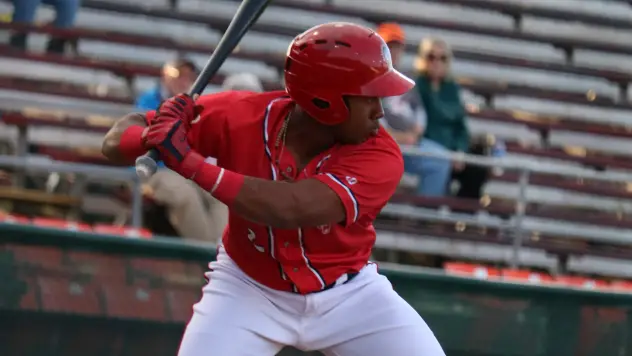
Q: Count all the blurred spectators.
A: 5